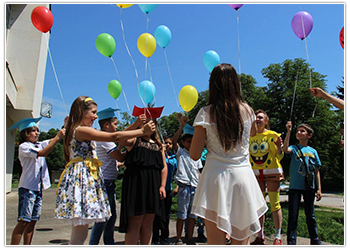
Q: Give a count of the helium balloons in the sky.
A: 13